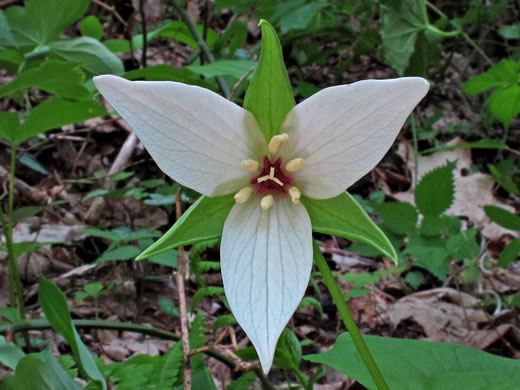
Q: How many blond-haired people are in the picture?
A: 0